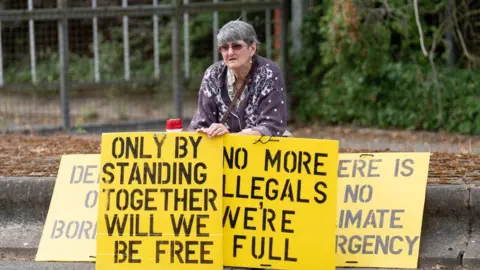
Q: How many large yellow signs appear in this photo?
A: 4